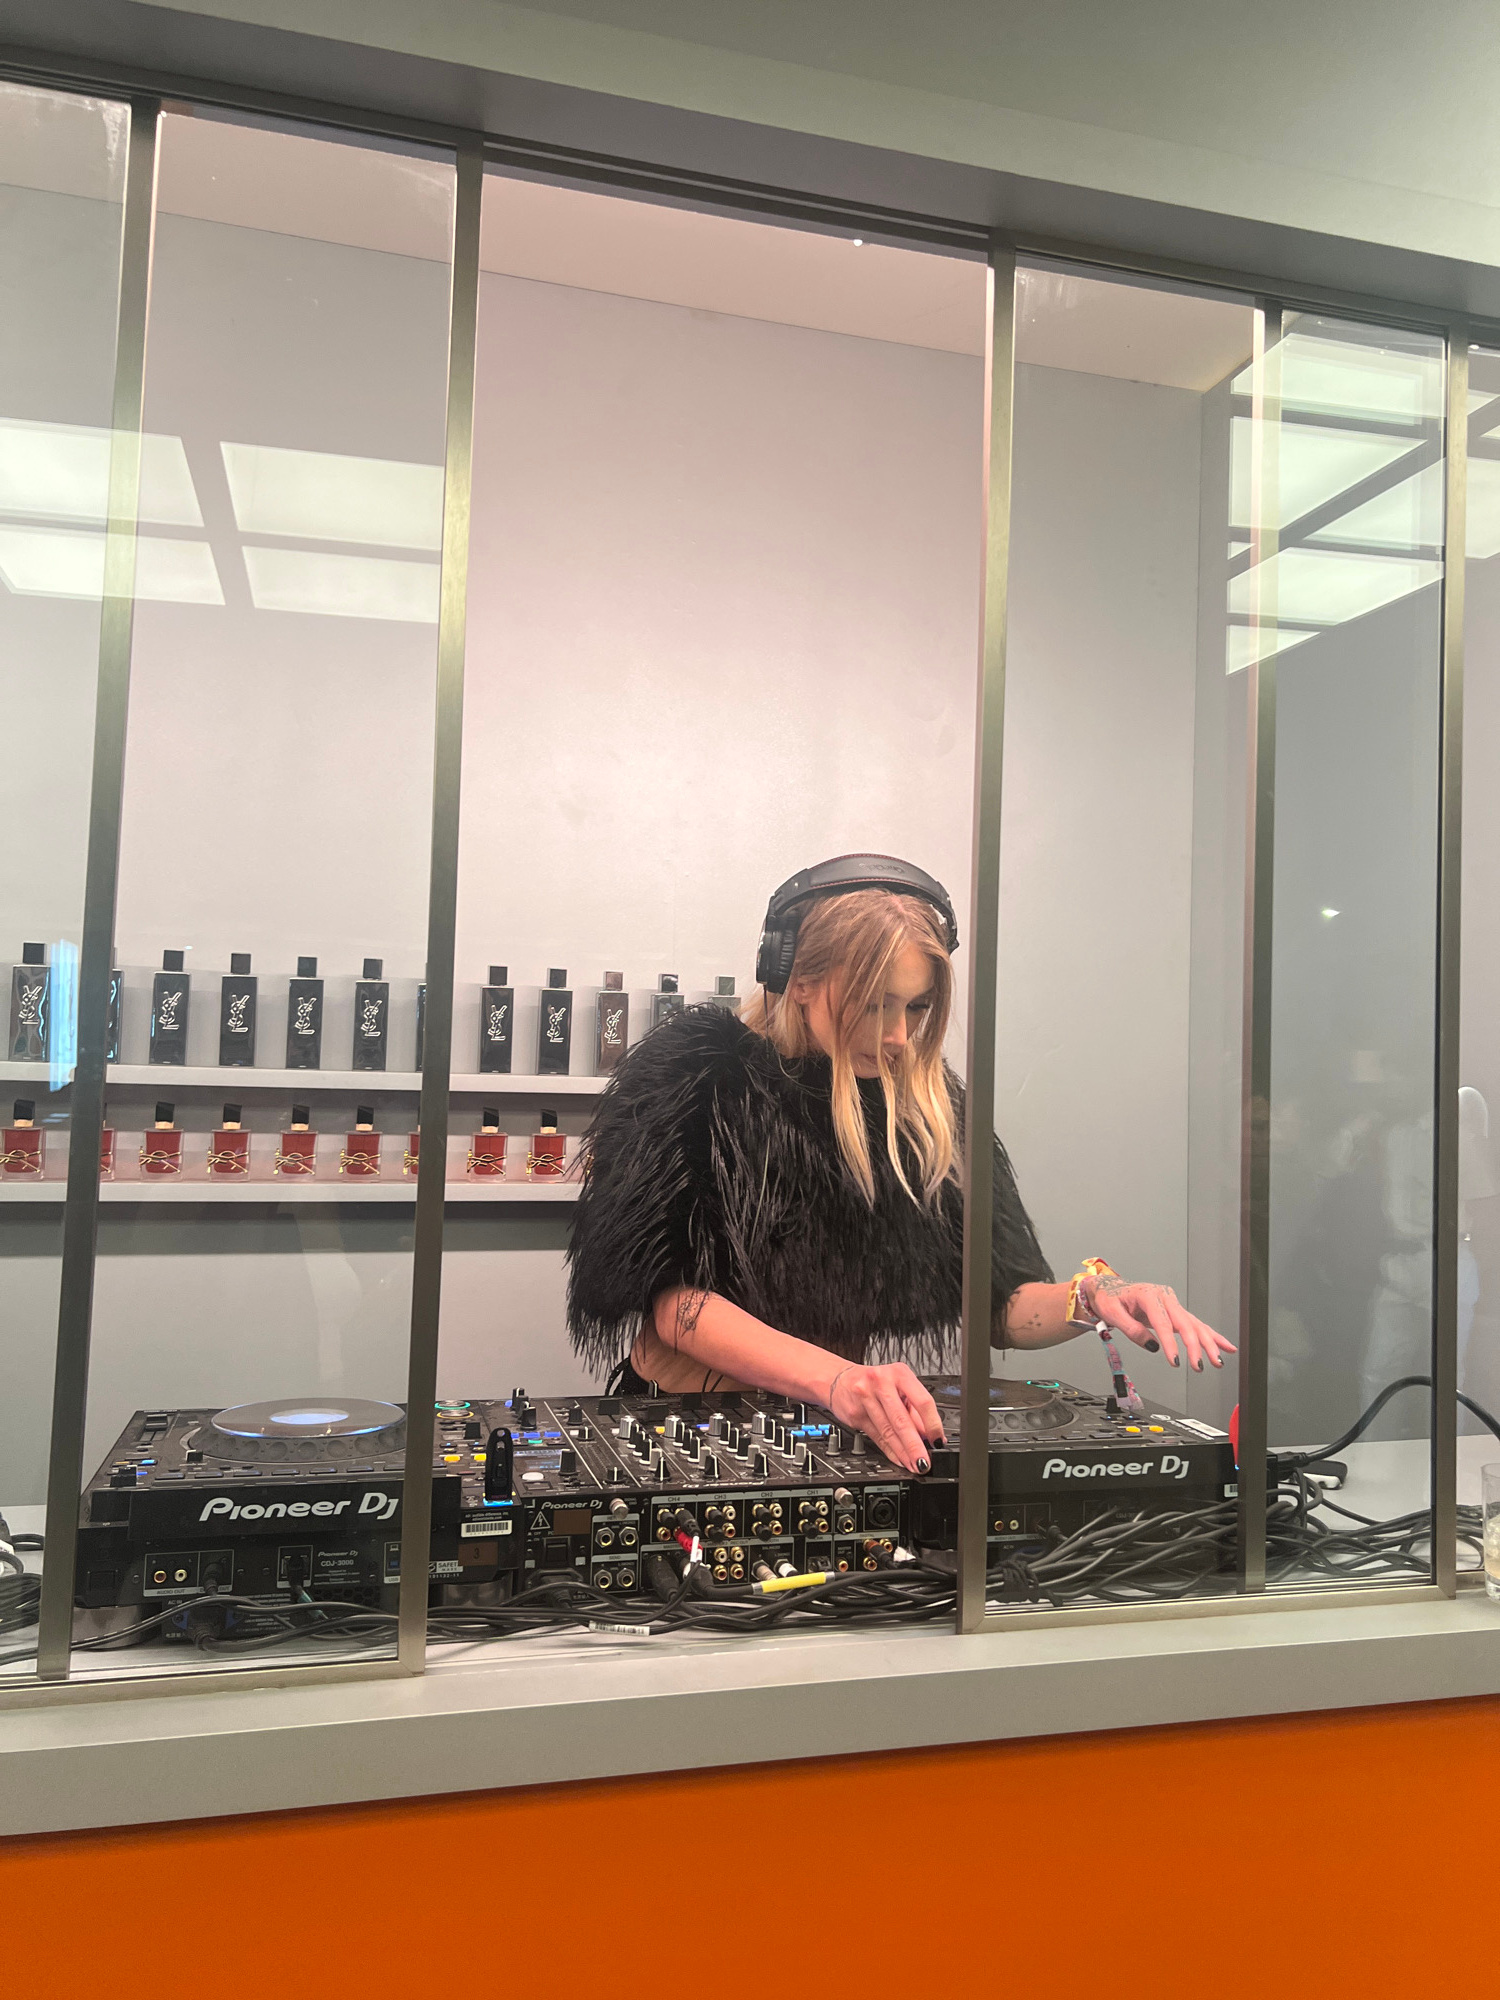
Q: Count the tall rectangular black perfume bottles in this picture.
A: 12